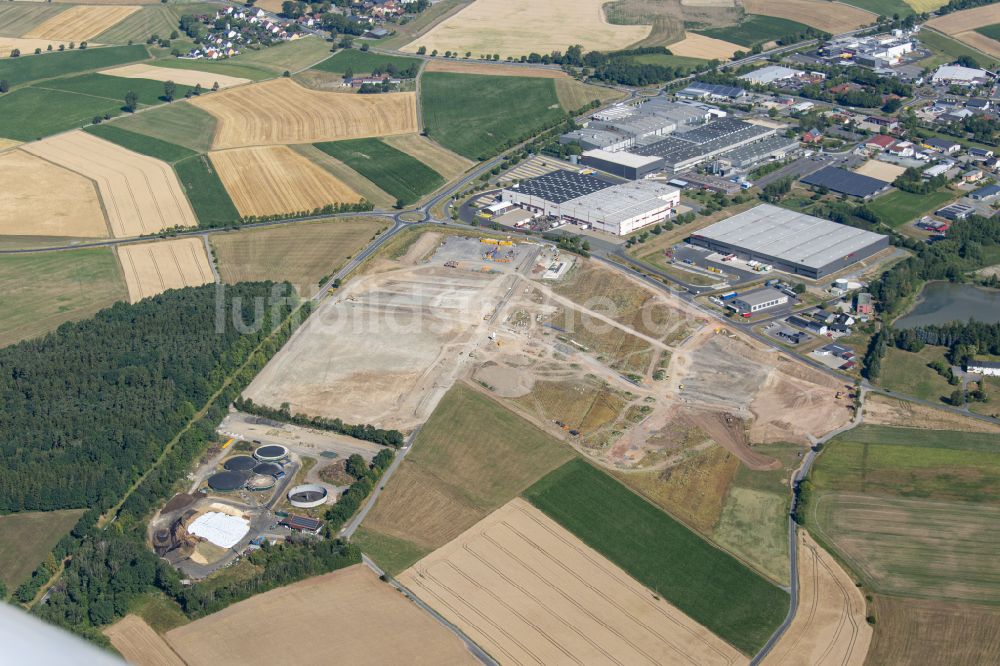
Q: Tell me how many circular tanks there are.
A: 6